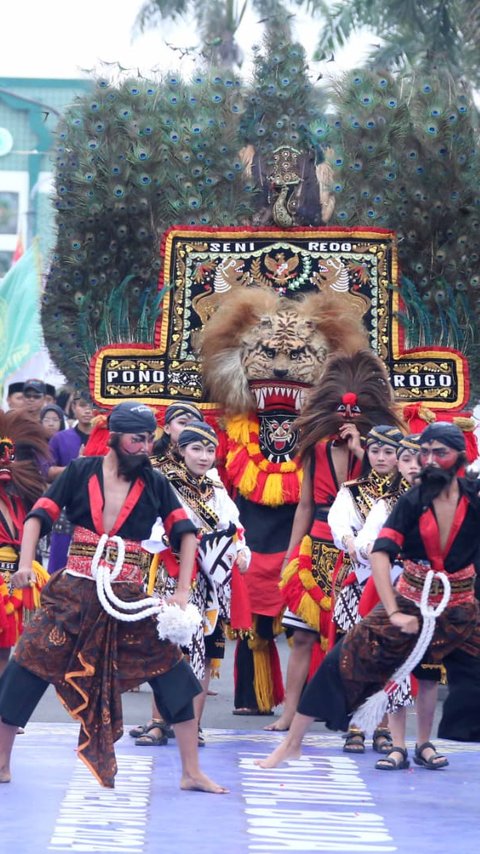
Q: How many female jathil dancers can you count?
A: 4